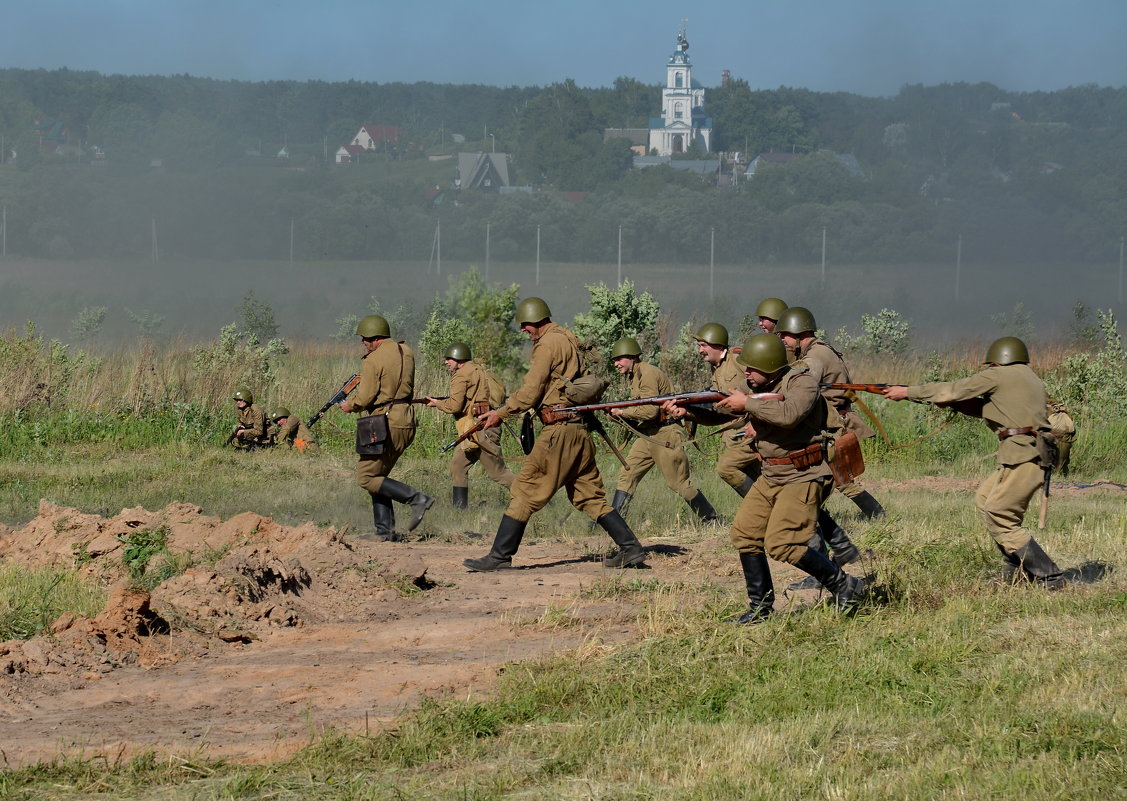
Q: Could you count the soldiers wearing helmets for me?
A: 11